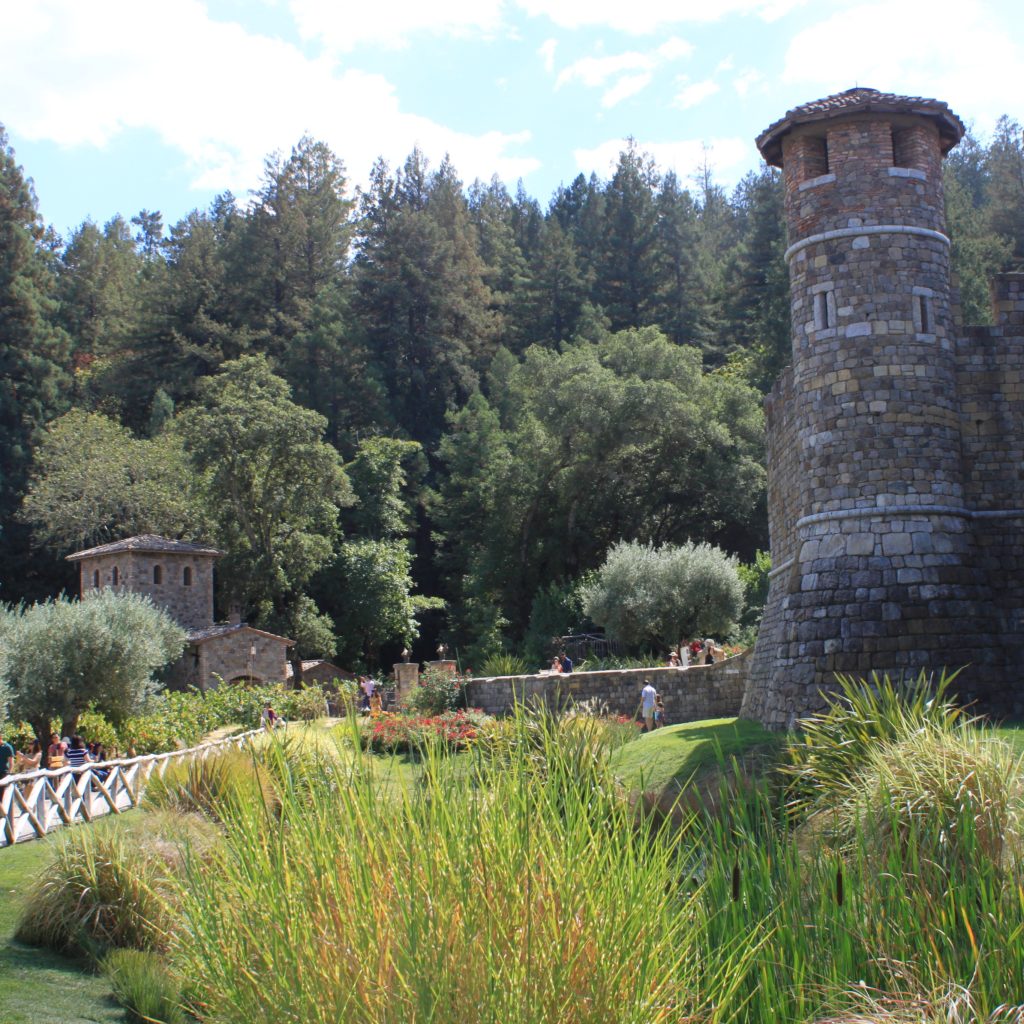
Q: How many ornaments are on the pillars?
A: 2